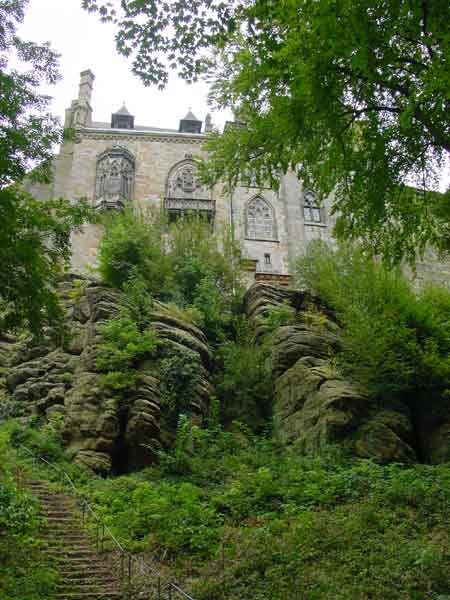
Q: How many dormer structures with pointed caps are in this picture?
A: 2